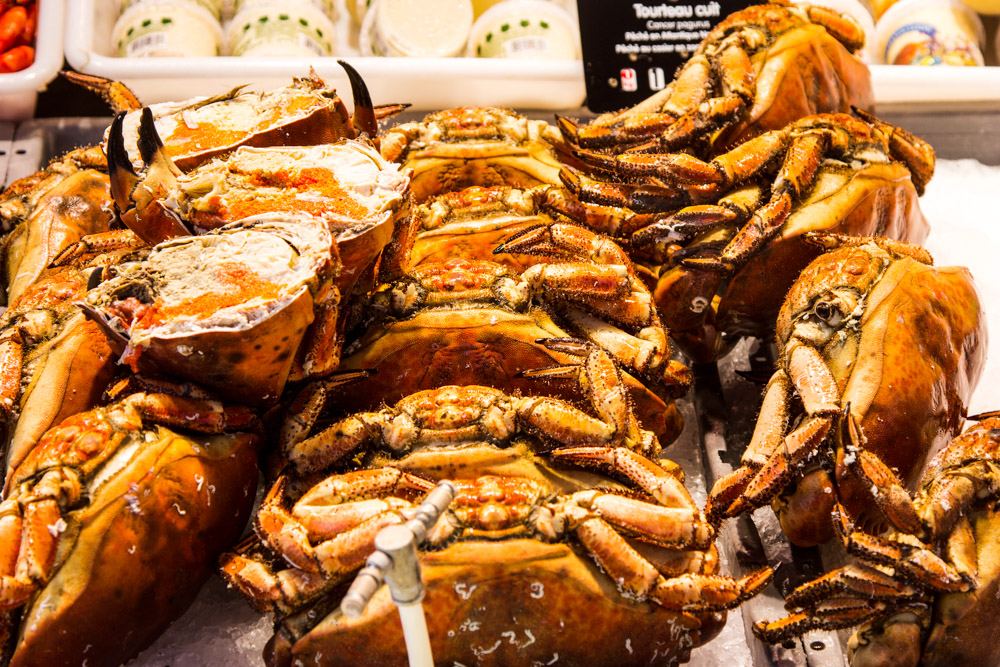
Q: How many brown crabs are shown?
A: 15